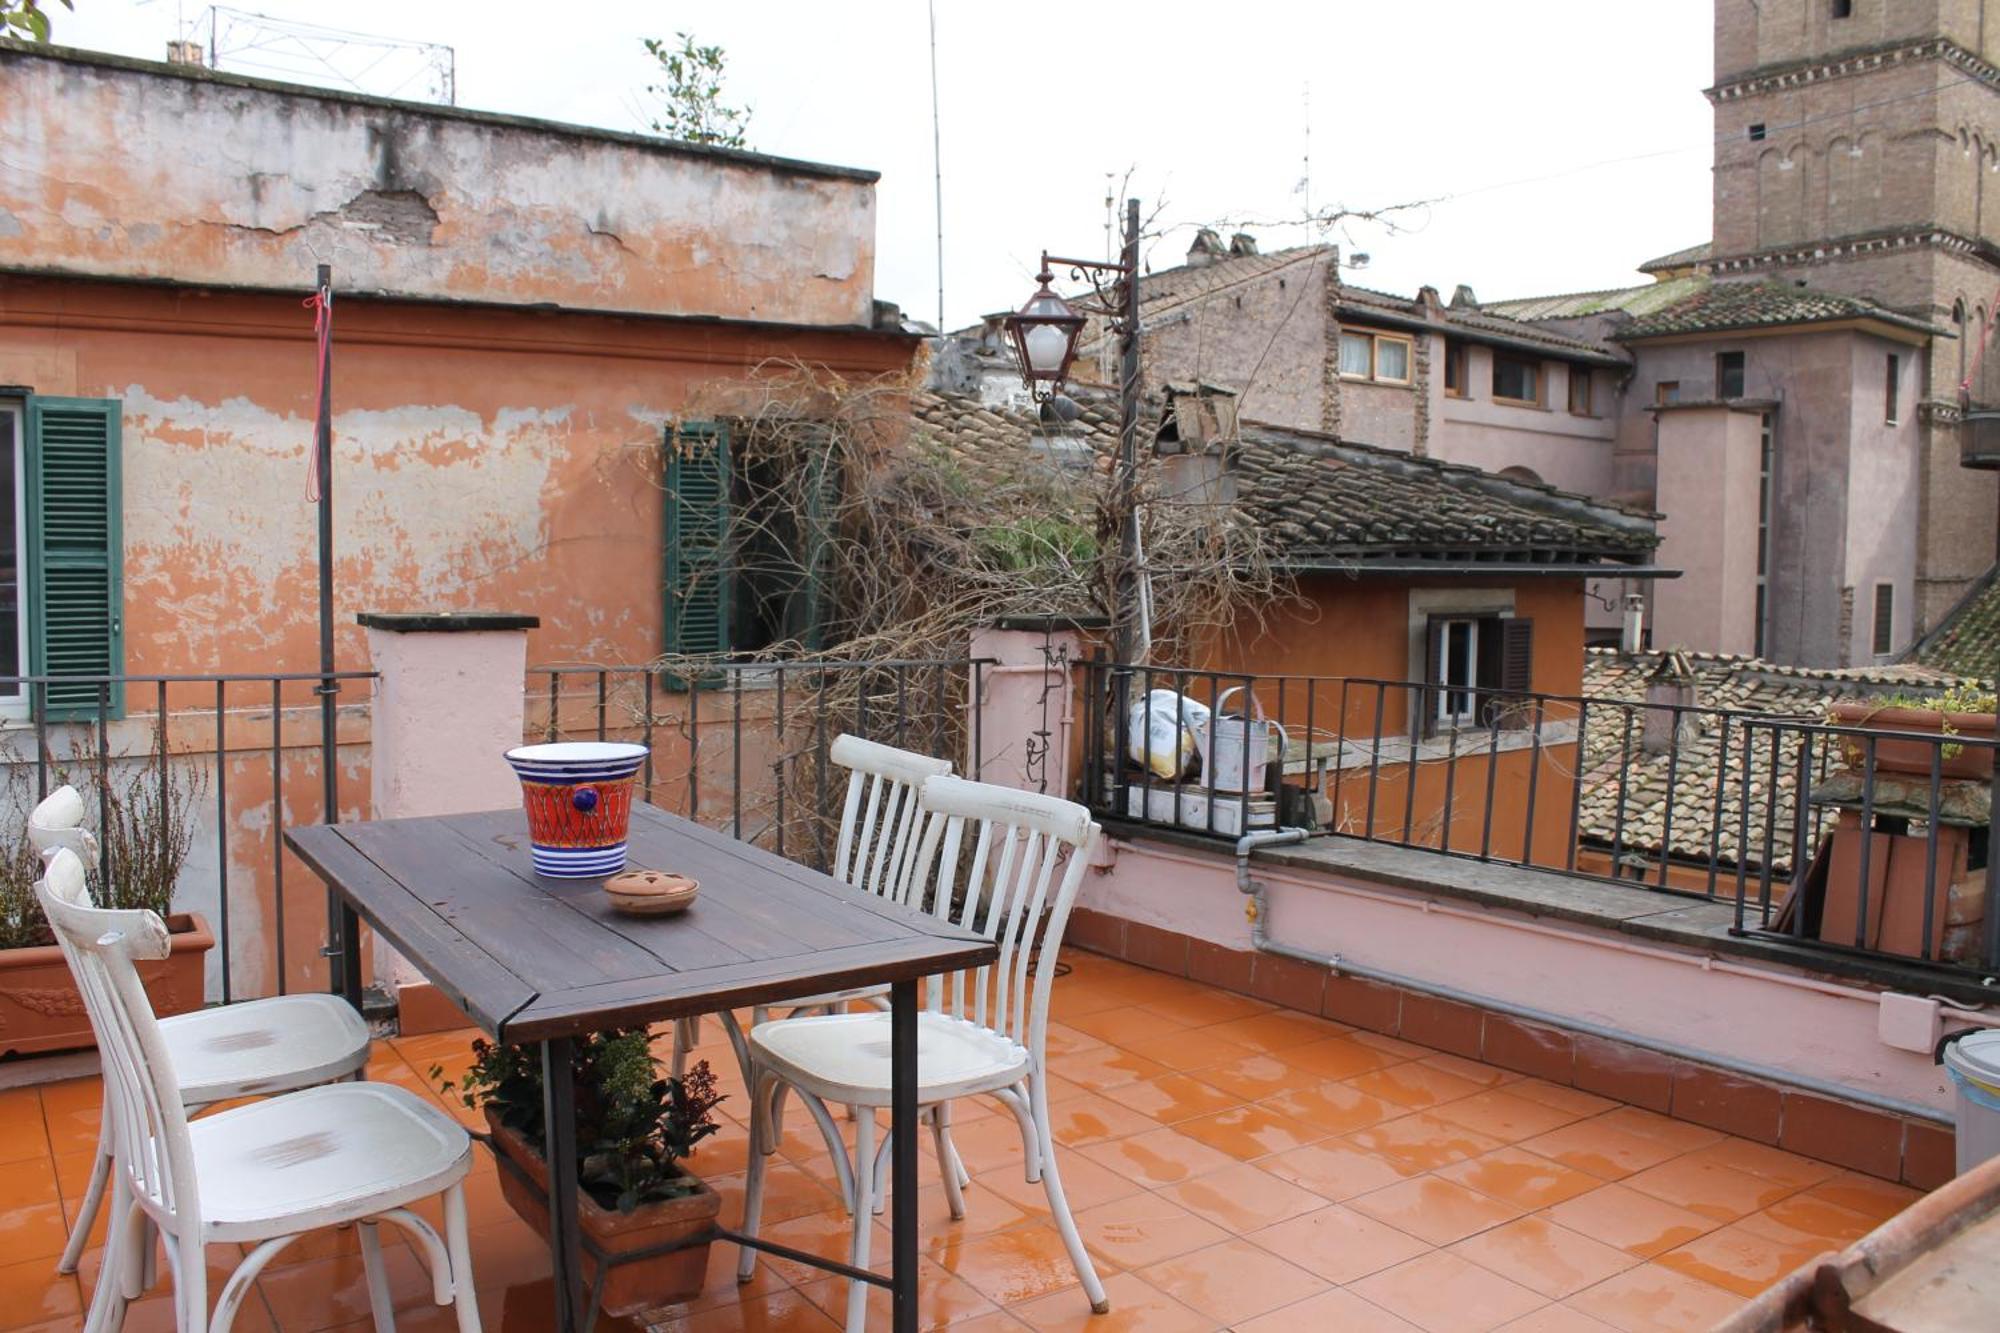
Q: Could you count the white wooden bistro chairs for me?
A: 4